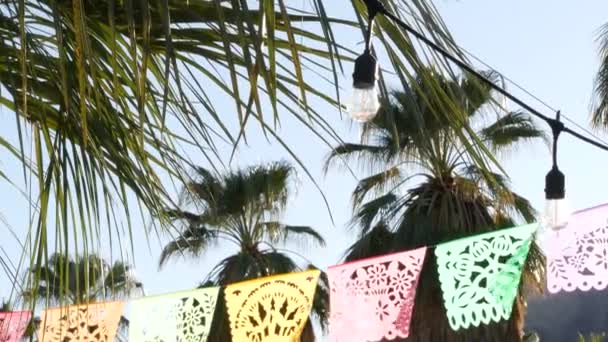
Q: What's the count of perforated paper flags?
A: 7